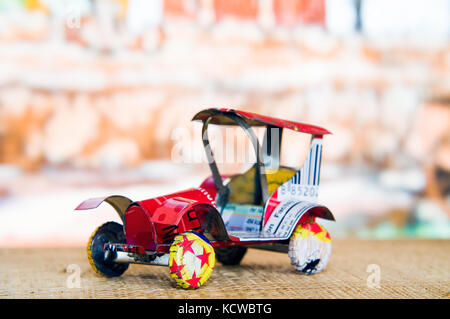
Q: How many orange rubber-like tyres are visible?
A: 0